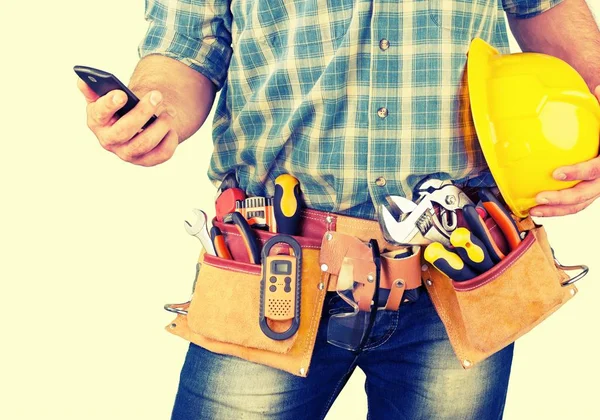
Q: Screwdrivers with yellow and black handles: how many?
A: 3